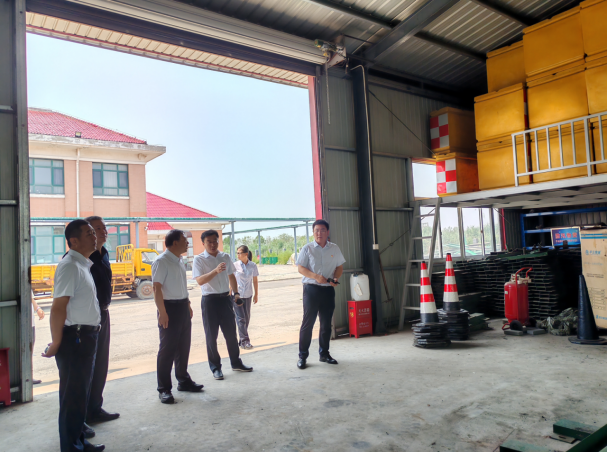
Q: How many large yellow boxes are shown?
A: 11